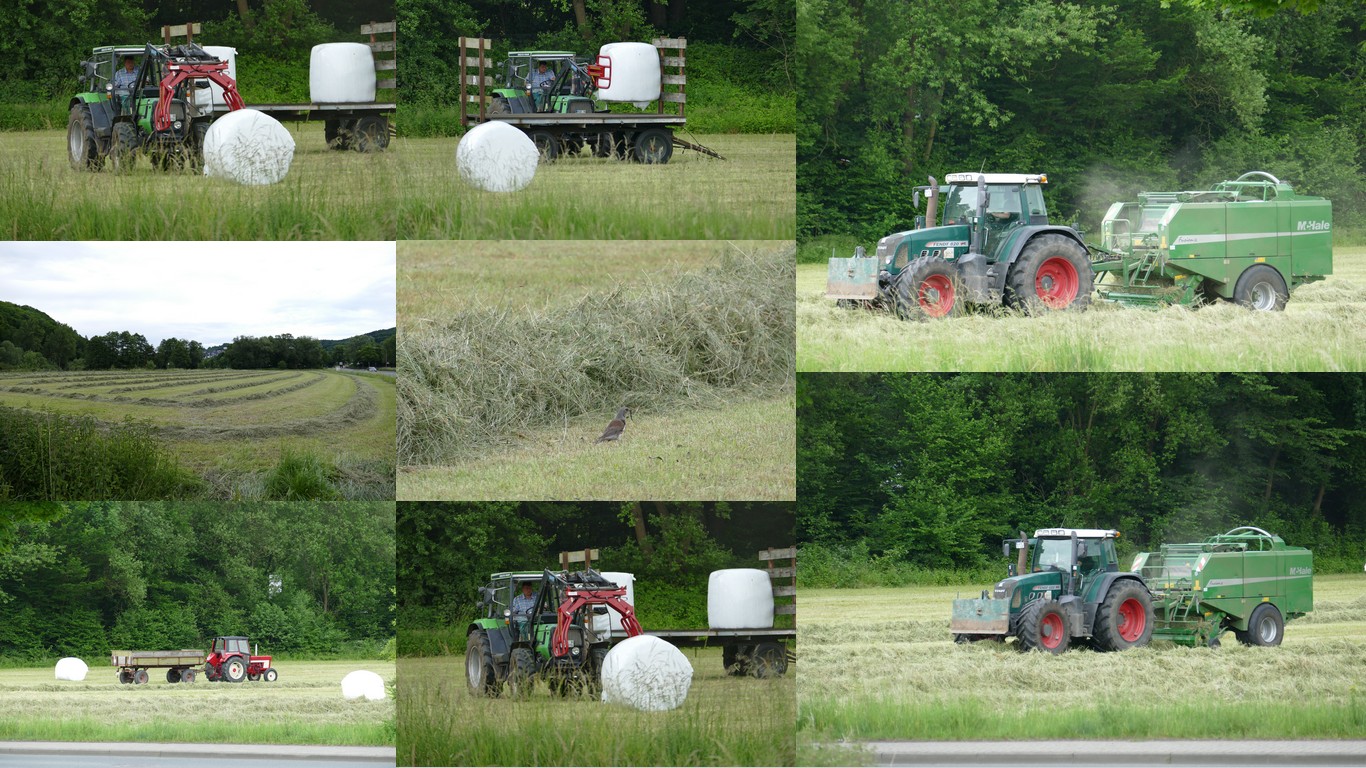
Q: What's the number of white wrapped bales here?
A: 10